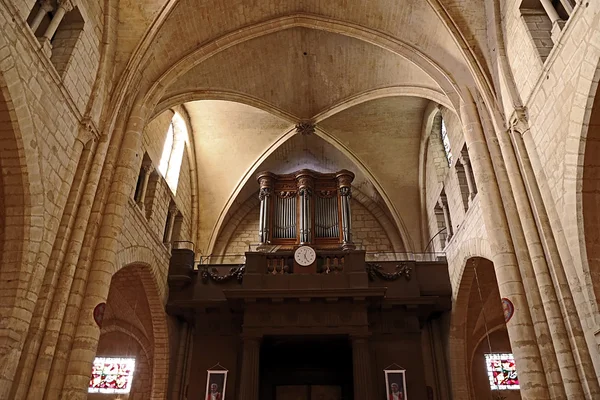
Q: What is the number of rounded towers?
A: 3